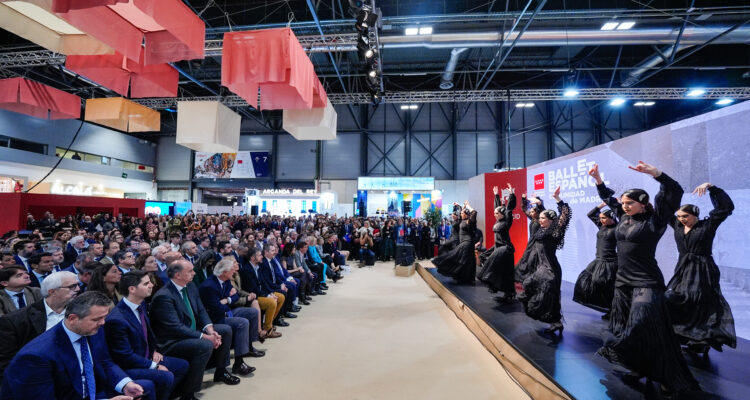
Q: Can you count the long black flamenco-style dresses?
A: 8